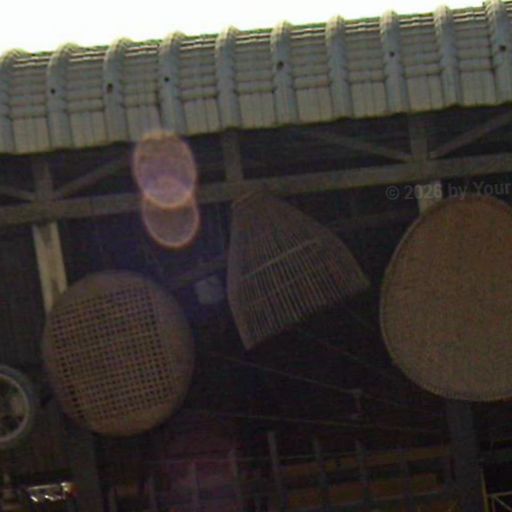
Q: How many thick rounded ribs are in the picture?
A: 10